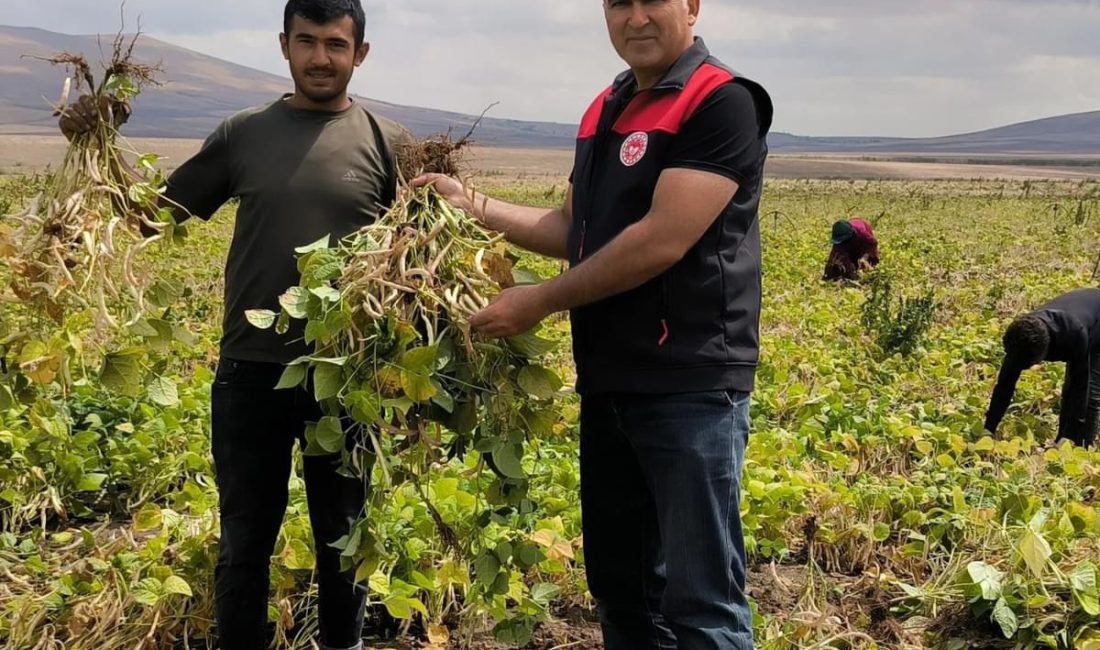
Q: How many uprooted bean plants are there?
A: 2